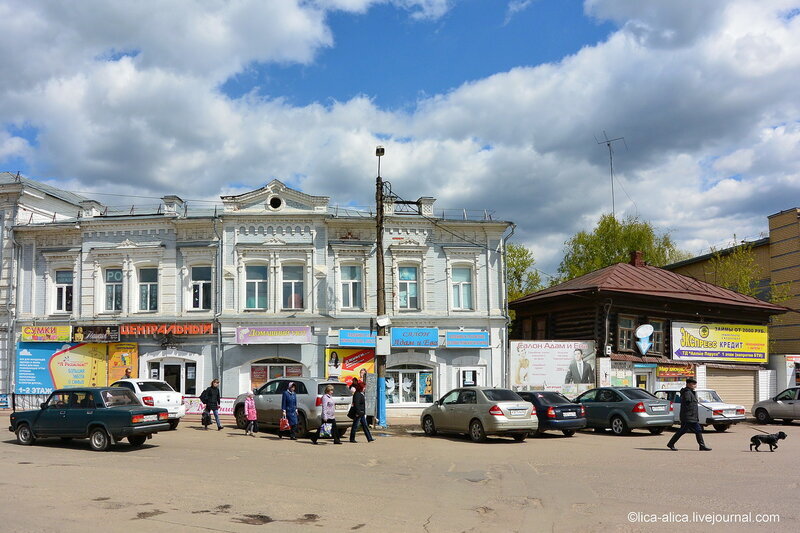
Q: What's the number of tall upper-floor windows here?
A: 9